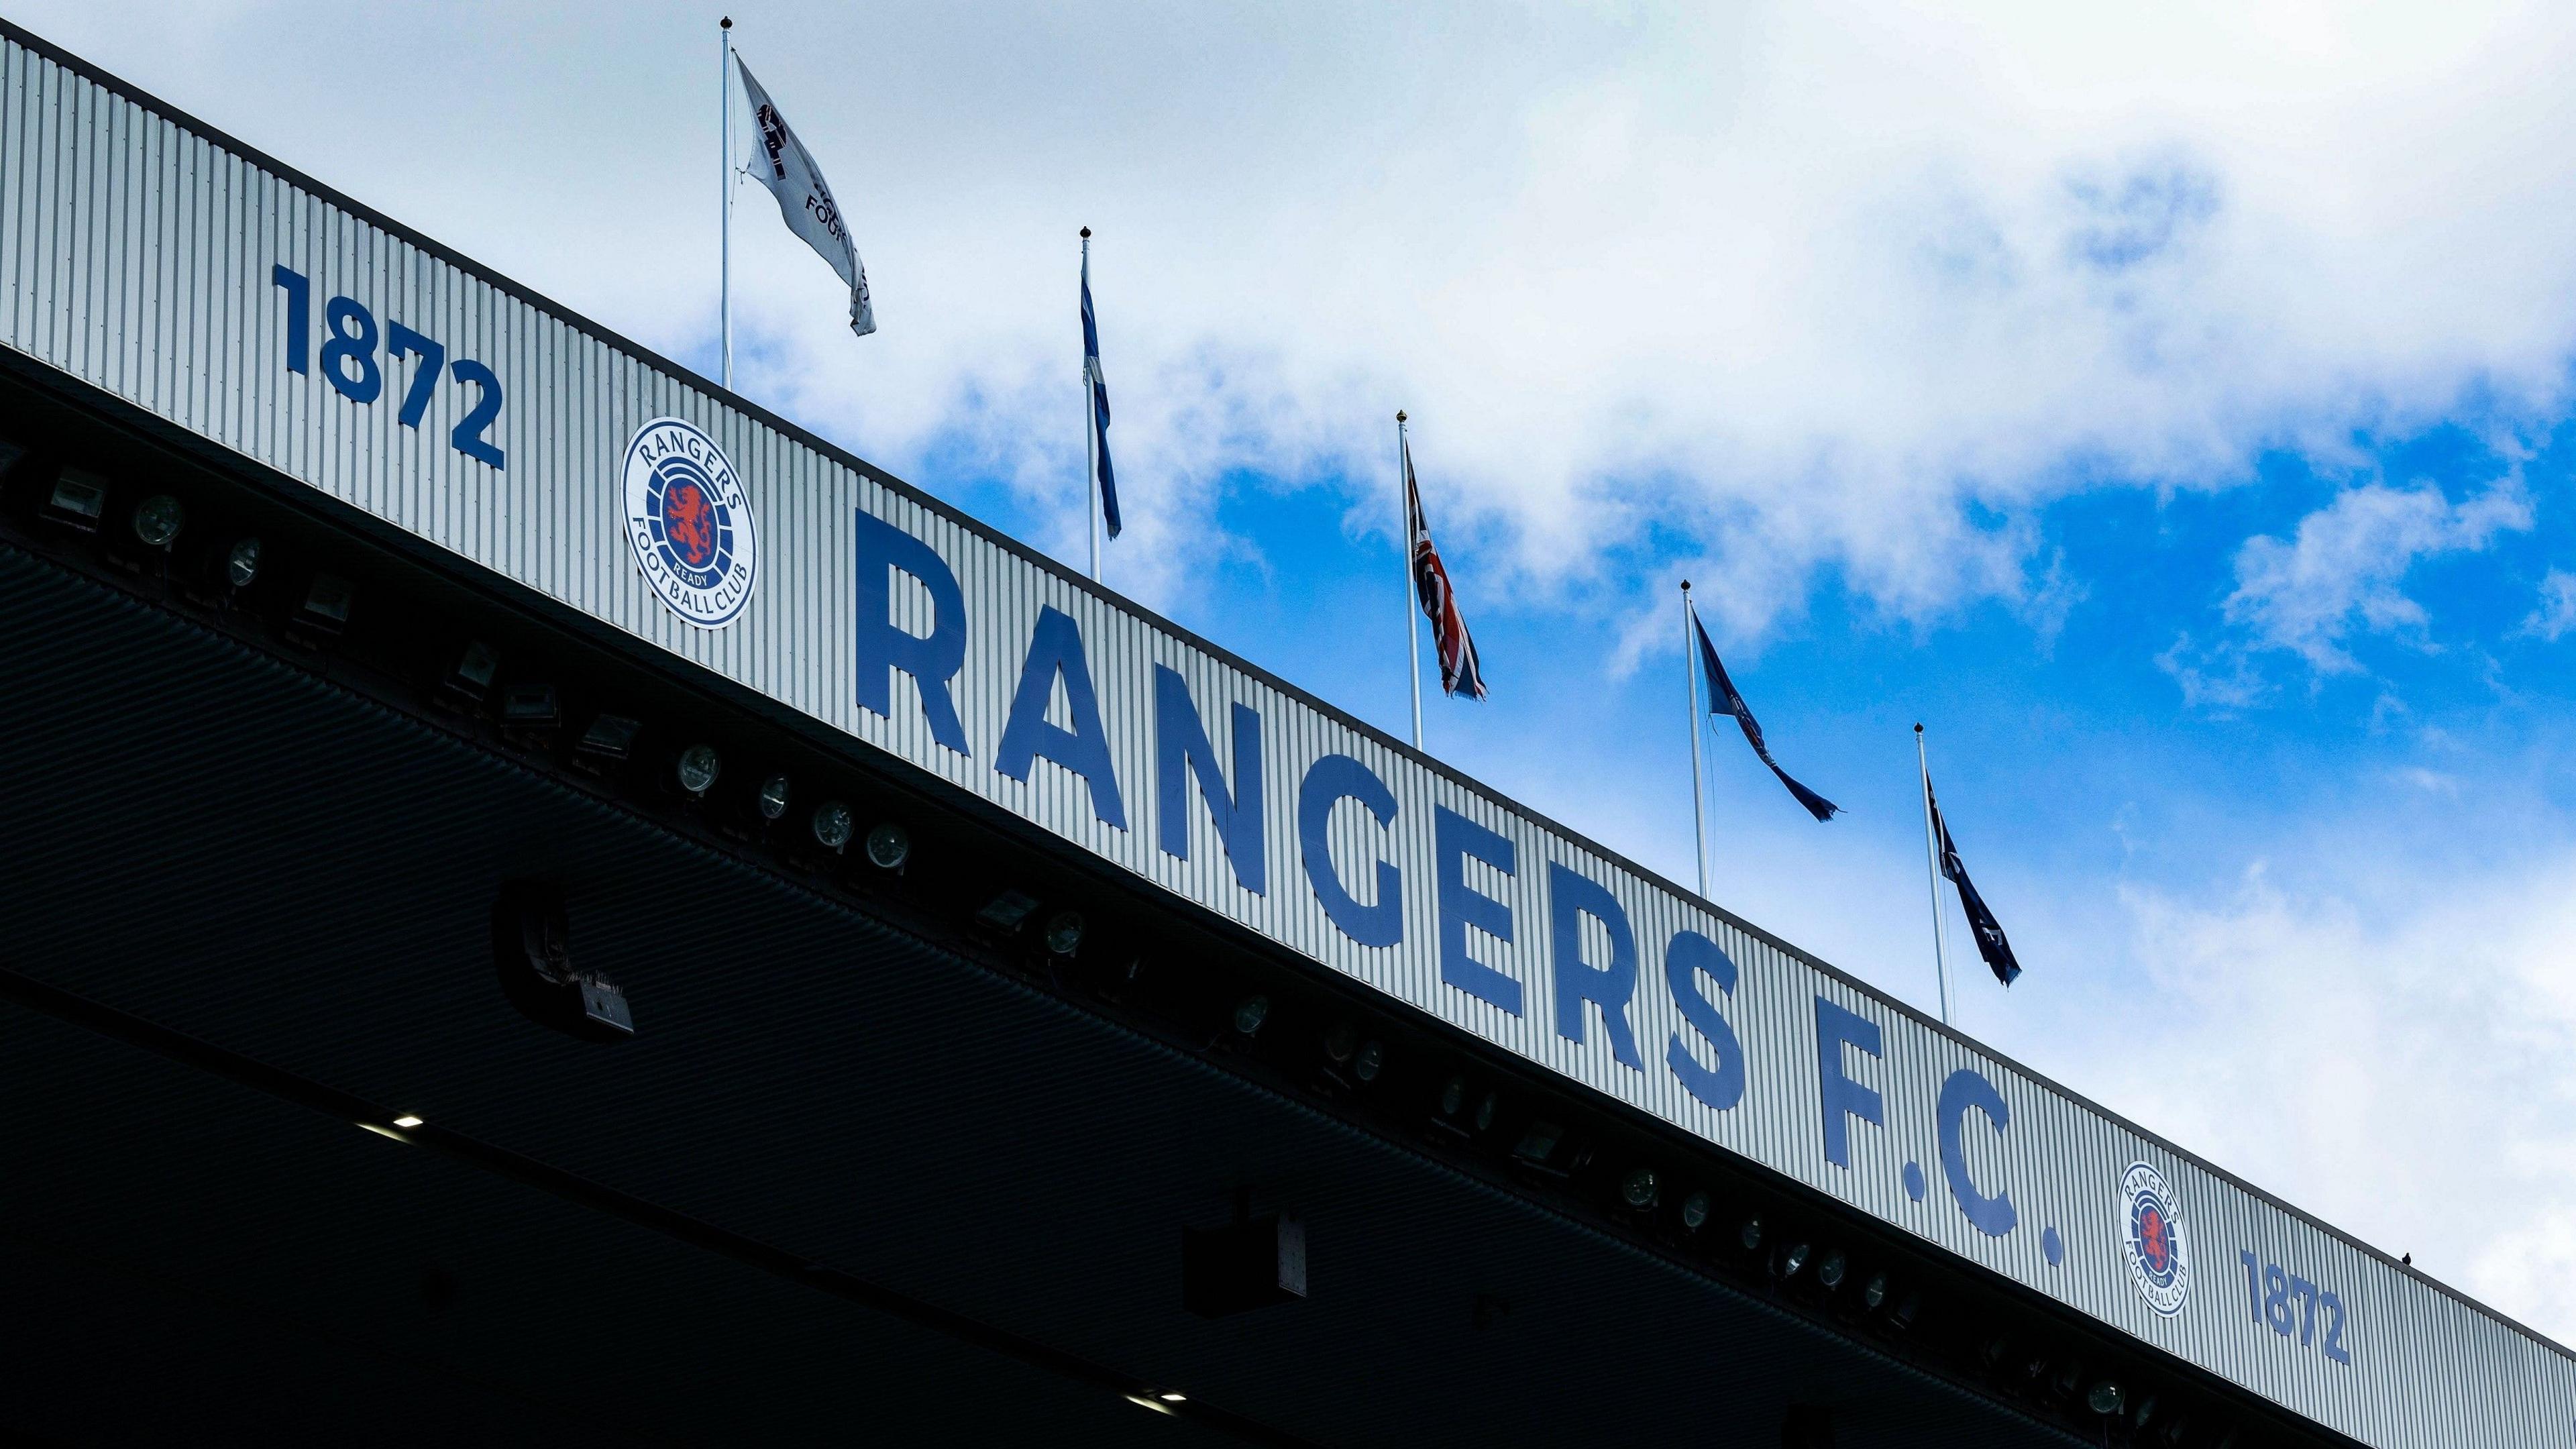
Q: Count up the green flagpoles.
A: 0